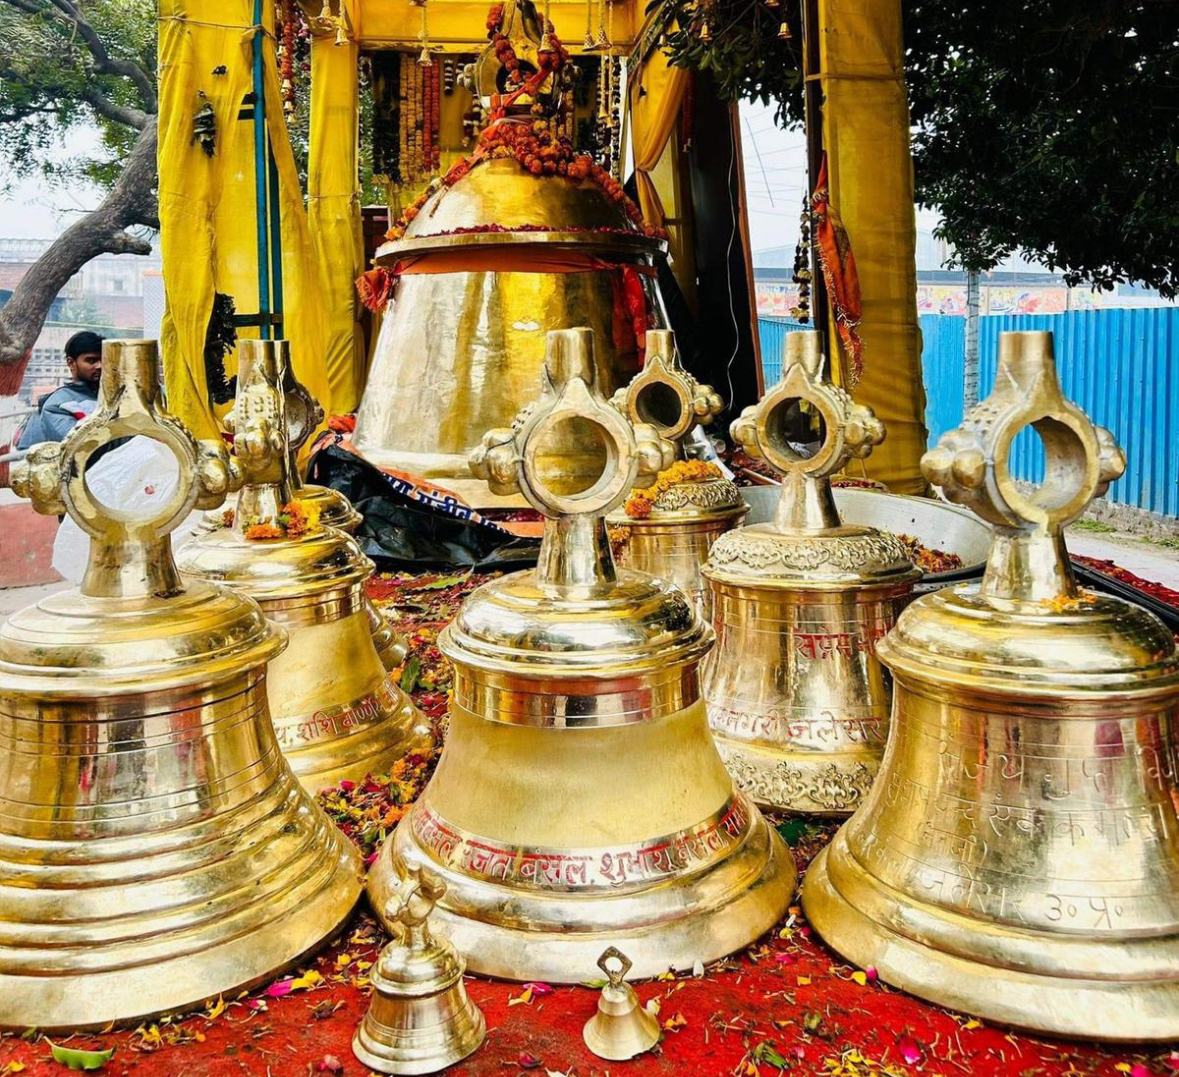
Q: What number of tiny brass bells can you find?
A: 2